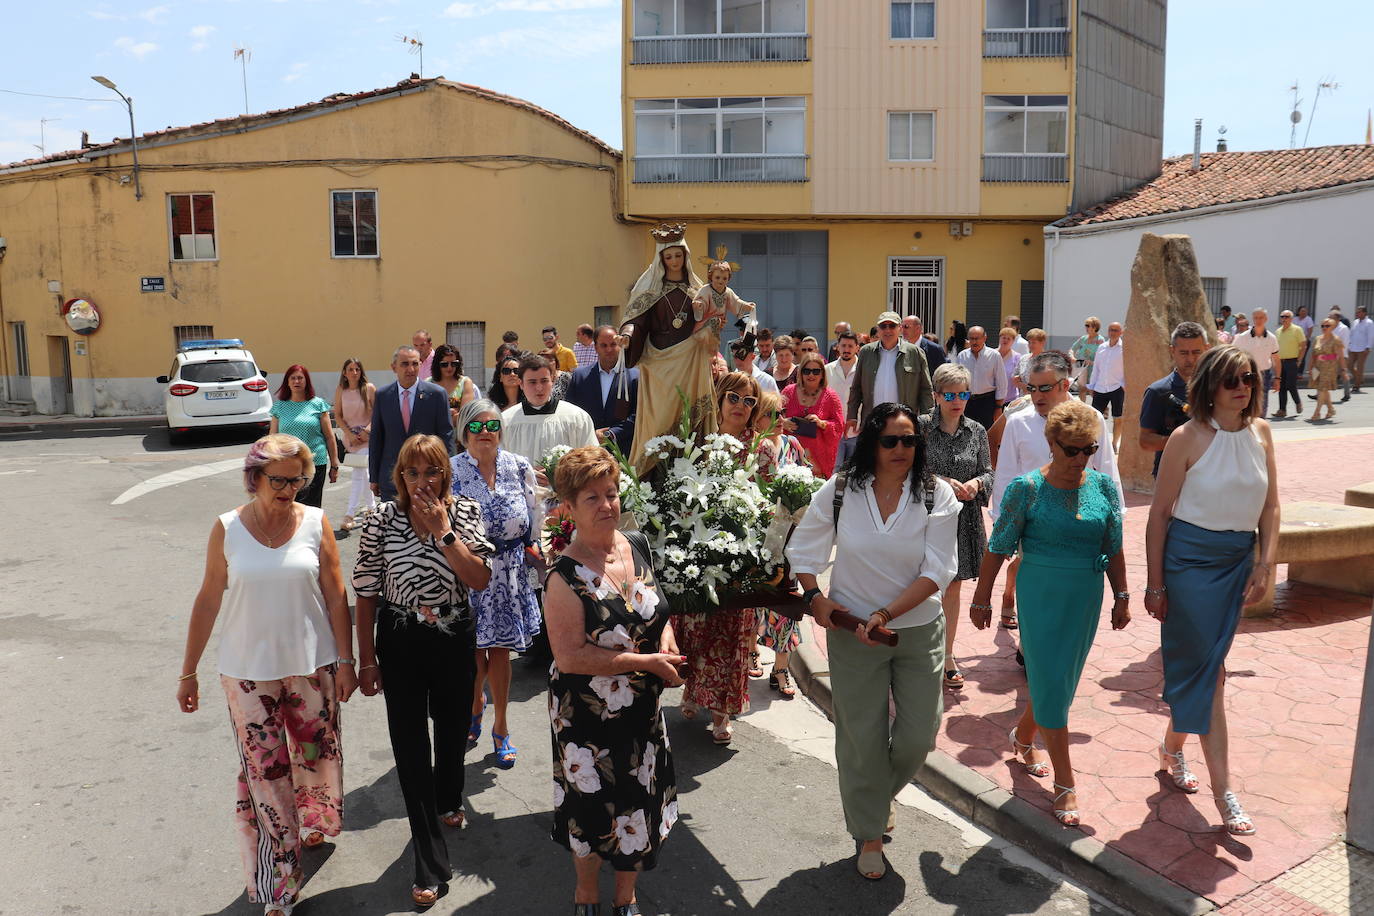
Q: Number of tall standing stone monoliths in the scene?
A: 1